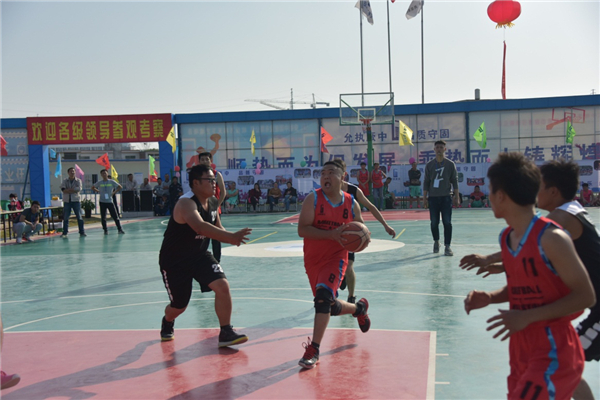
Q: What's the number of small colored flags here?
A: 14